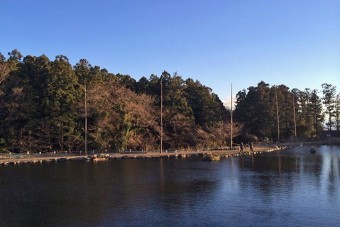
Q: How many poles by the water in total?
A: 5